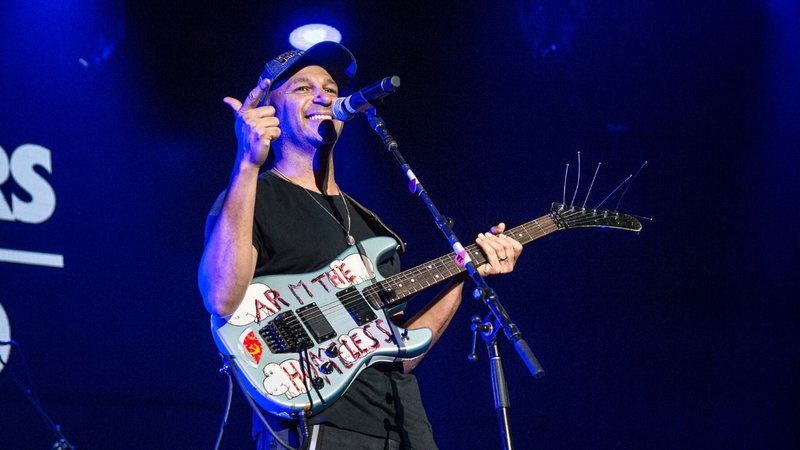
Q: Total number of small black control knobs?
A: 3